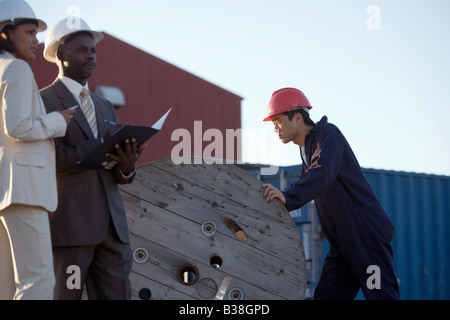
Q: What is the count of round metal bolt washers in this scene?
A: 3